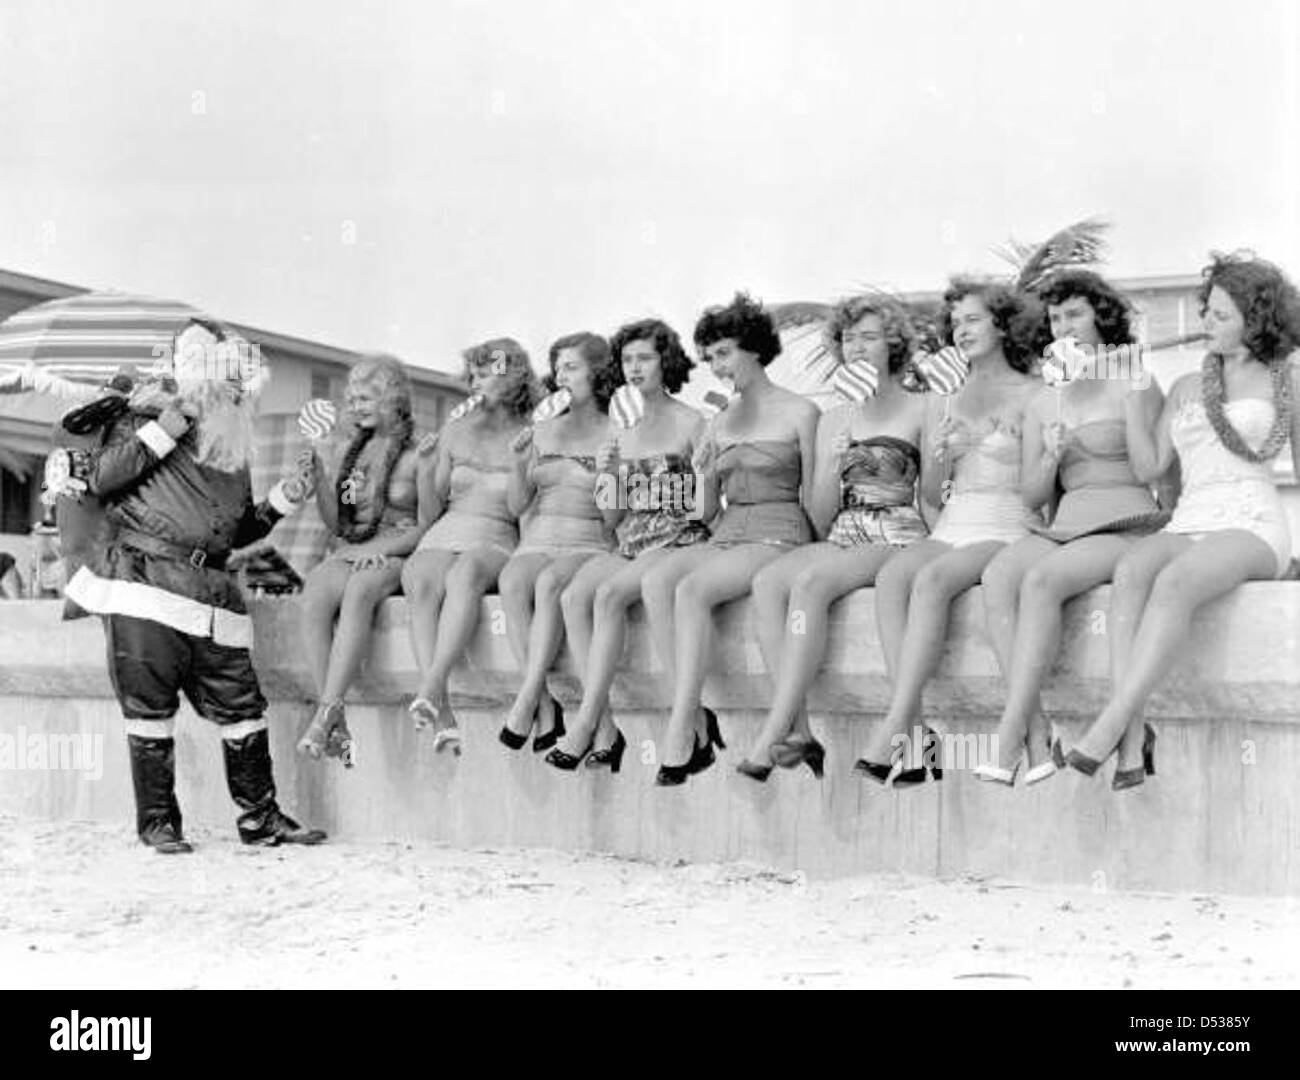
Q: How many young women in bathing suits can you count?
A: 9